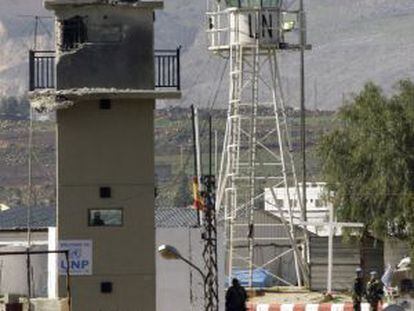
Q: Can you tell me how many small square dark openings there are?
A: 3